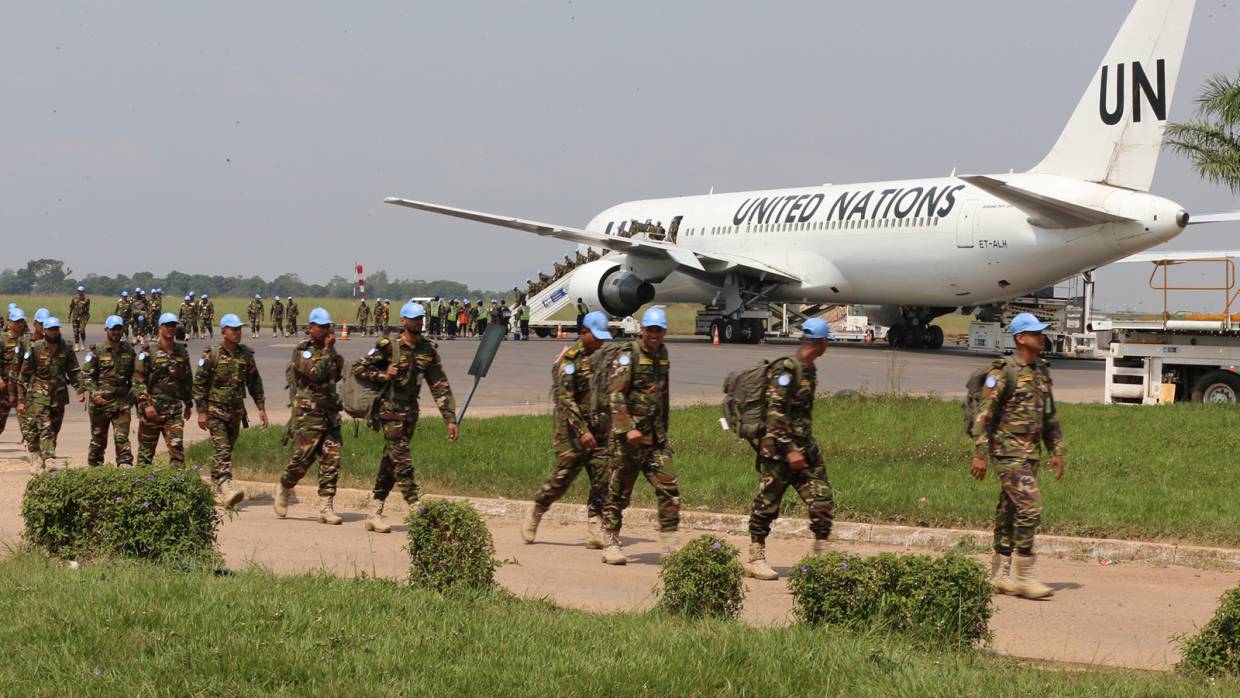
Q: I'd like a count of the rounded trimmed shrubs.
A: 5